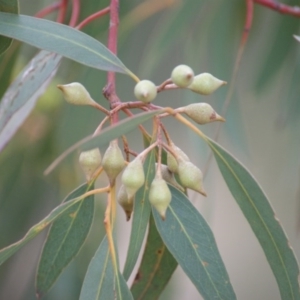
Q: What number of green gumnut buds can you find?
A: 13